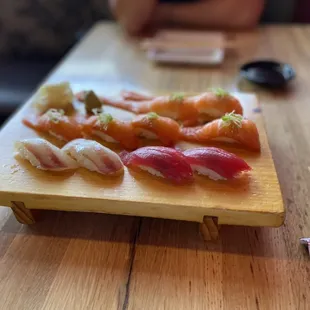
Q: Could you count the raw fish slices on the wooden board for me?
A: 10